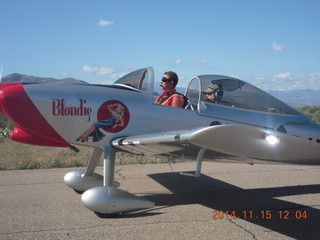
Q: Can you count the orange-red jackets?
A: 1